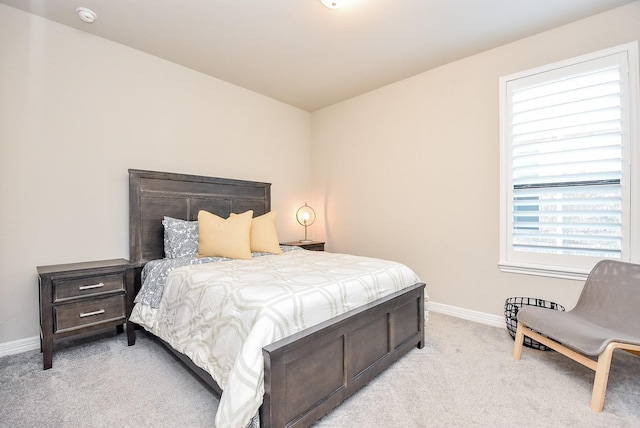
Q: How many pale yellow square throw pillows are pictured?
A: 2